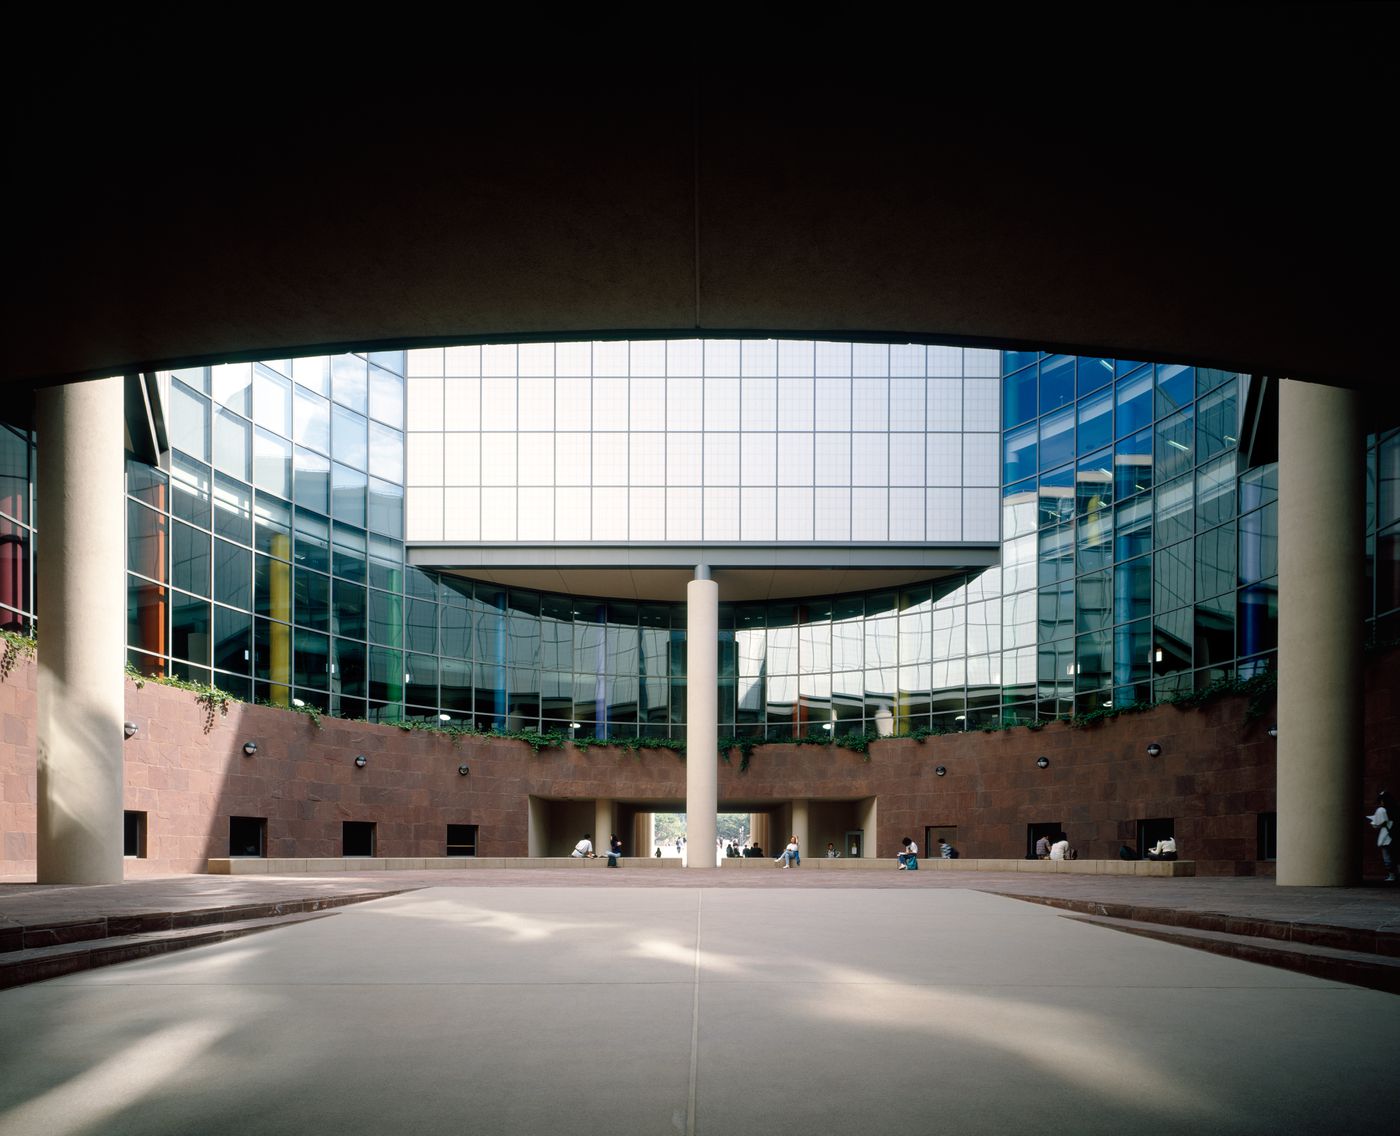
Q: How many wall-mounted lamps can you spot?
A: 8